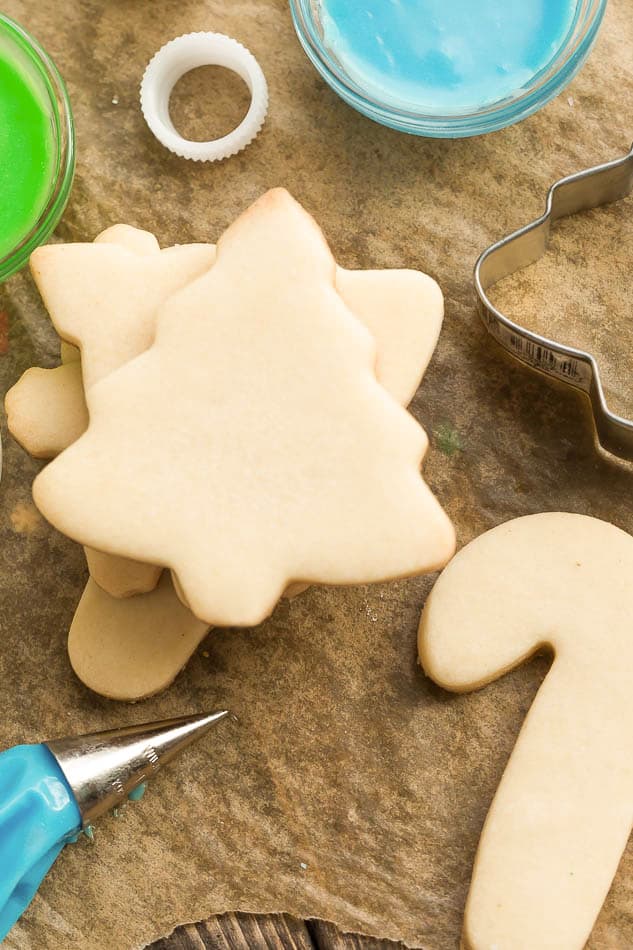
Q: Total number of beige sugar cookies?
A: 5